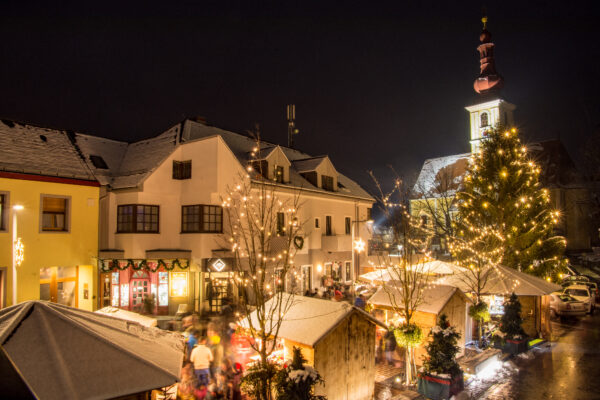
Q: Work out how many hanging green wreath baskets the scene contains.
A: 2